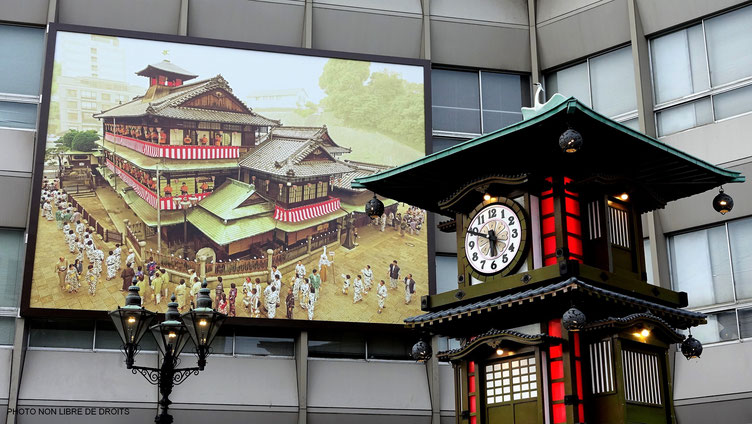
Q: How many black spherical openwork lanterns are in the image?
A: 6